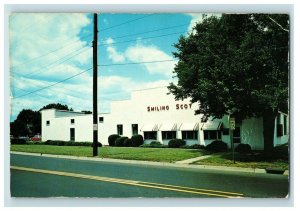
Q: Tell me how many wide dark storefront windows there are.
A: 4